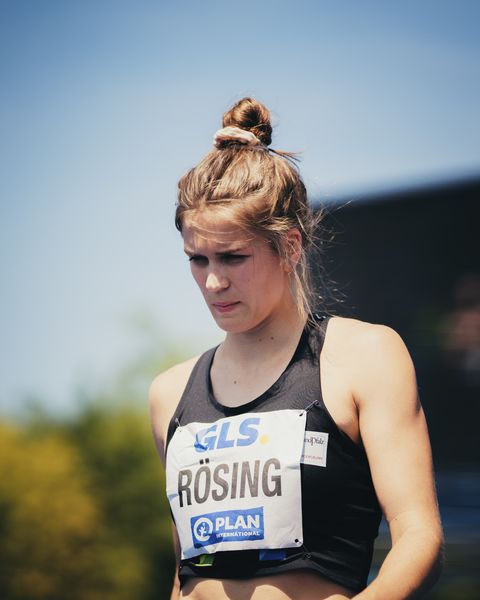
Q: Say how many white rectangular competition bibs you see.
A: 1